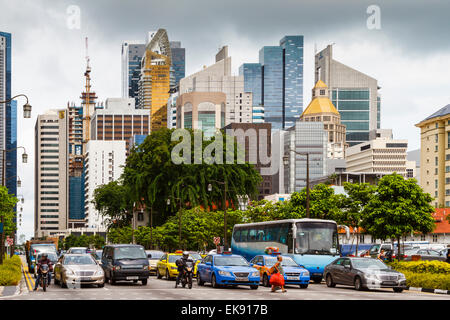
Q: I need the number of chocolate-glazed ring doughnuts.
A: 0